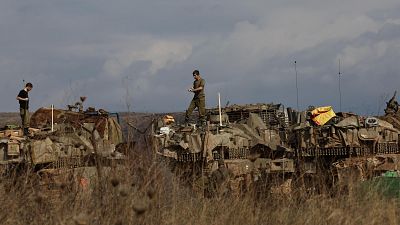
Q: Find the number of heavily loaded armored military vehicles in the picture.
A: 3